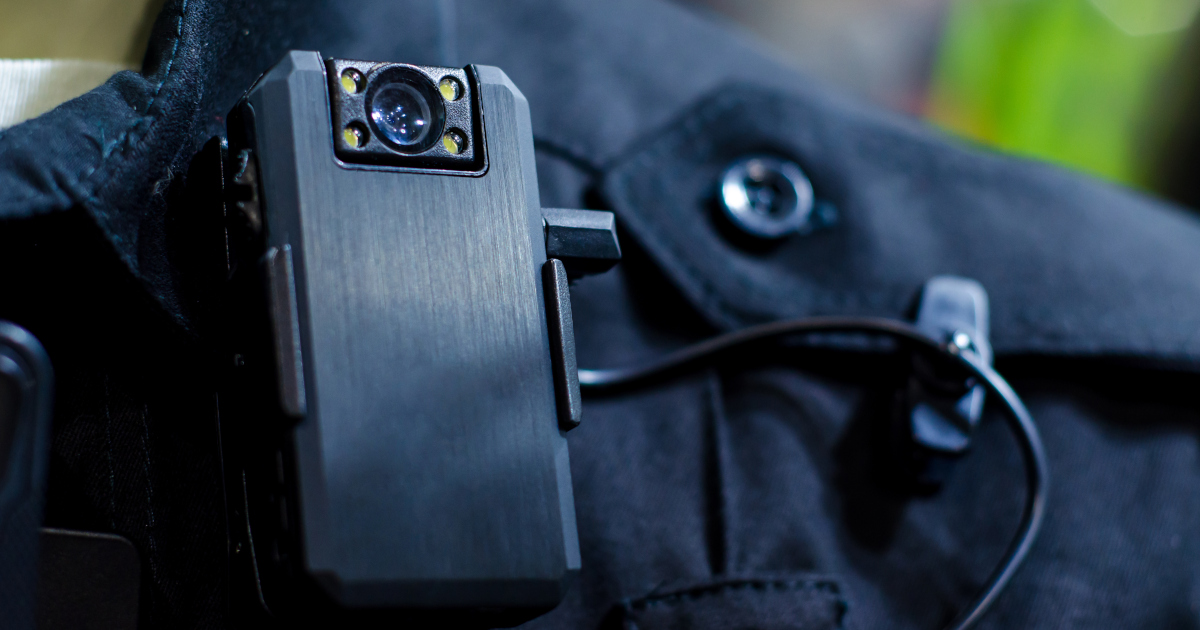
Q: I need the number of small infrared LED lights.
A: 4